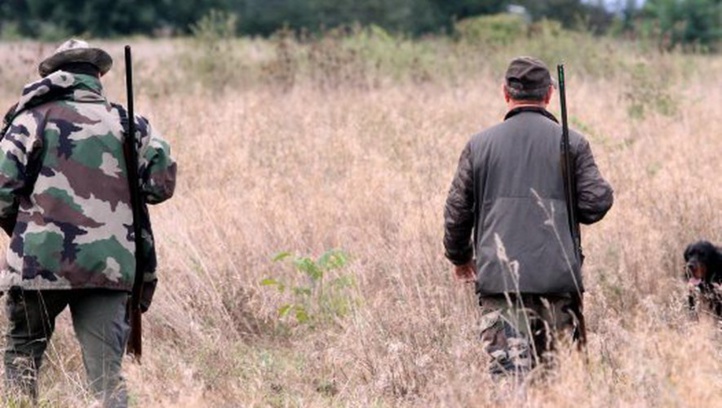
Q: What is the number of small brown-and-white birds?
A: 0